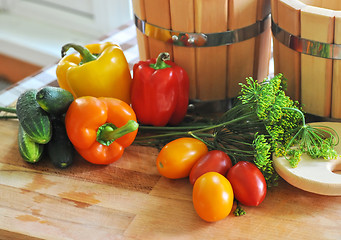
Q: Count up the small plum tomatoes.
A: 4